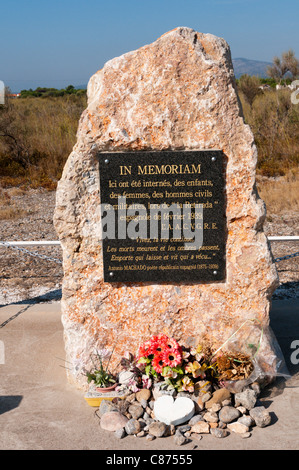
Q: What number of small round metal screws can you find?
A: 4